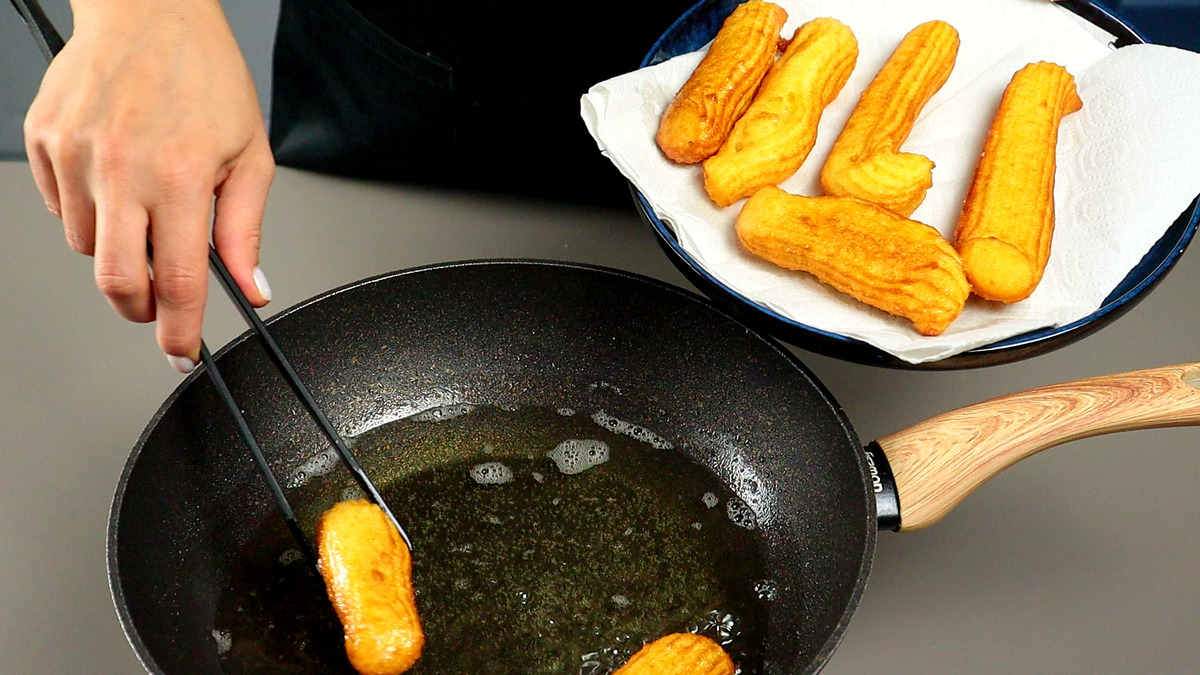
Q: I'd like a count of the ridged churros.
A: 7